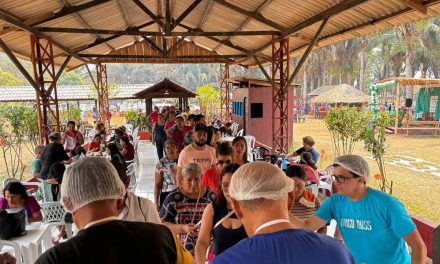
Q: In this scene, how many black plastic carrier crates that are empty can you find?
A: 0